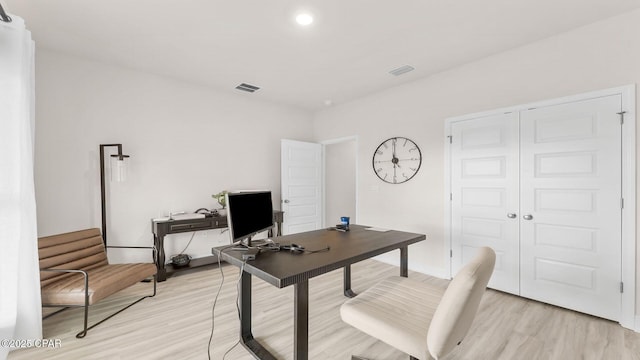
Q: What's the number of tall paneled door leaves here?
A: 3